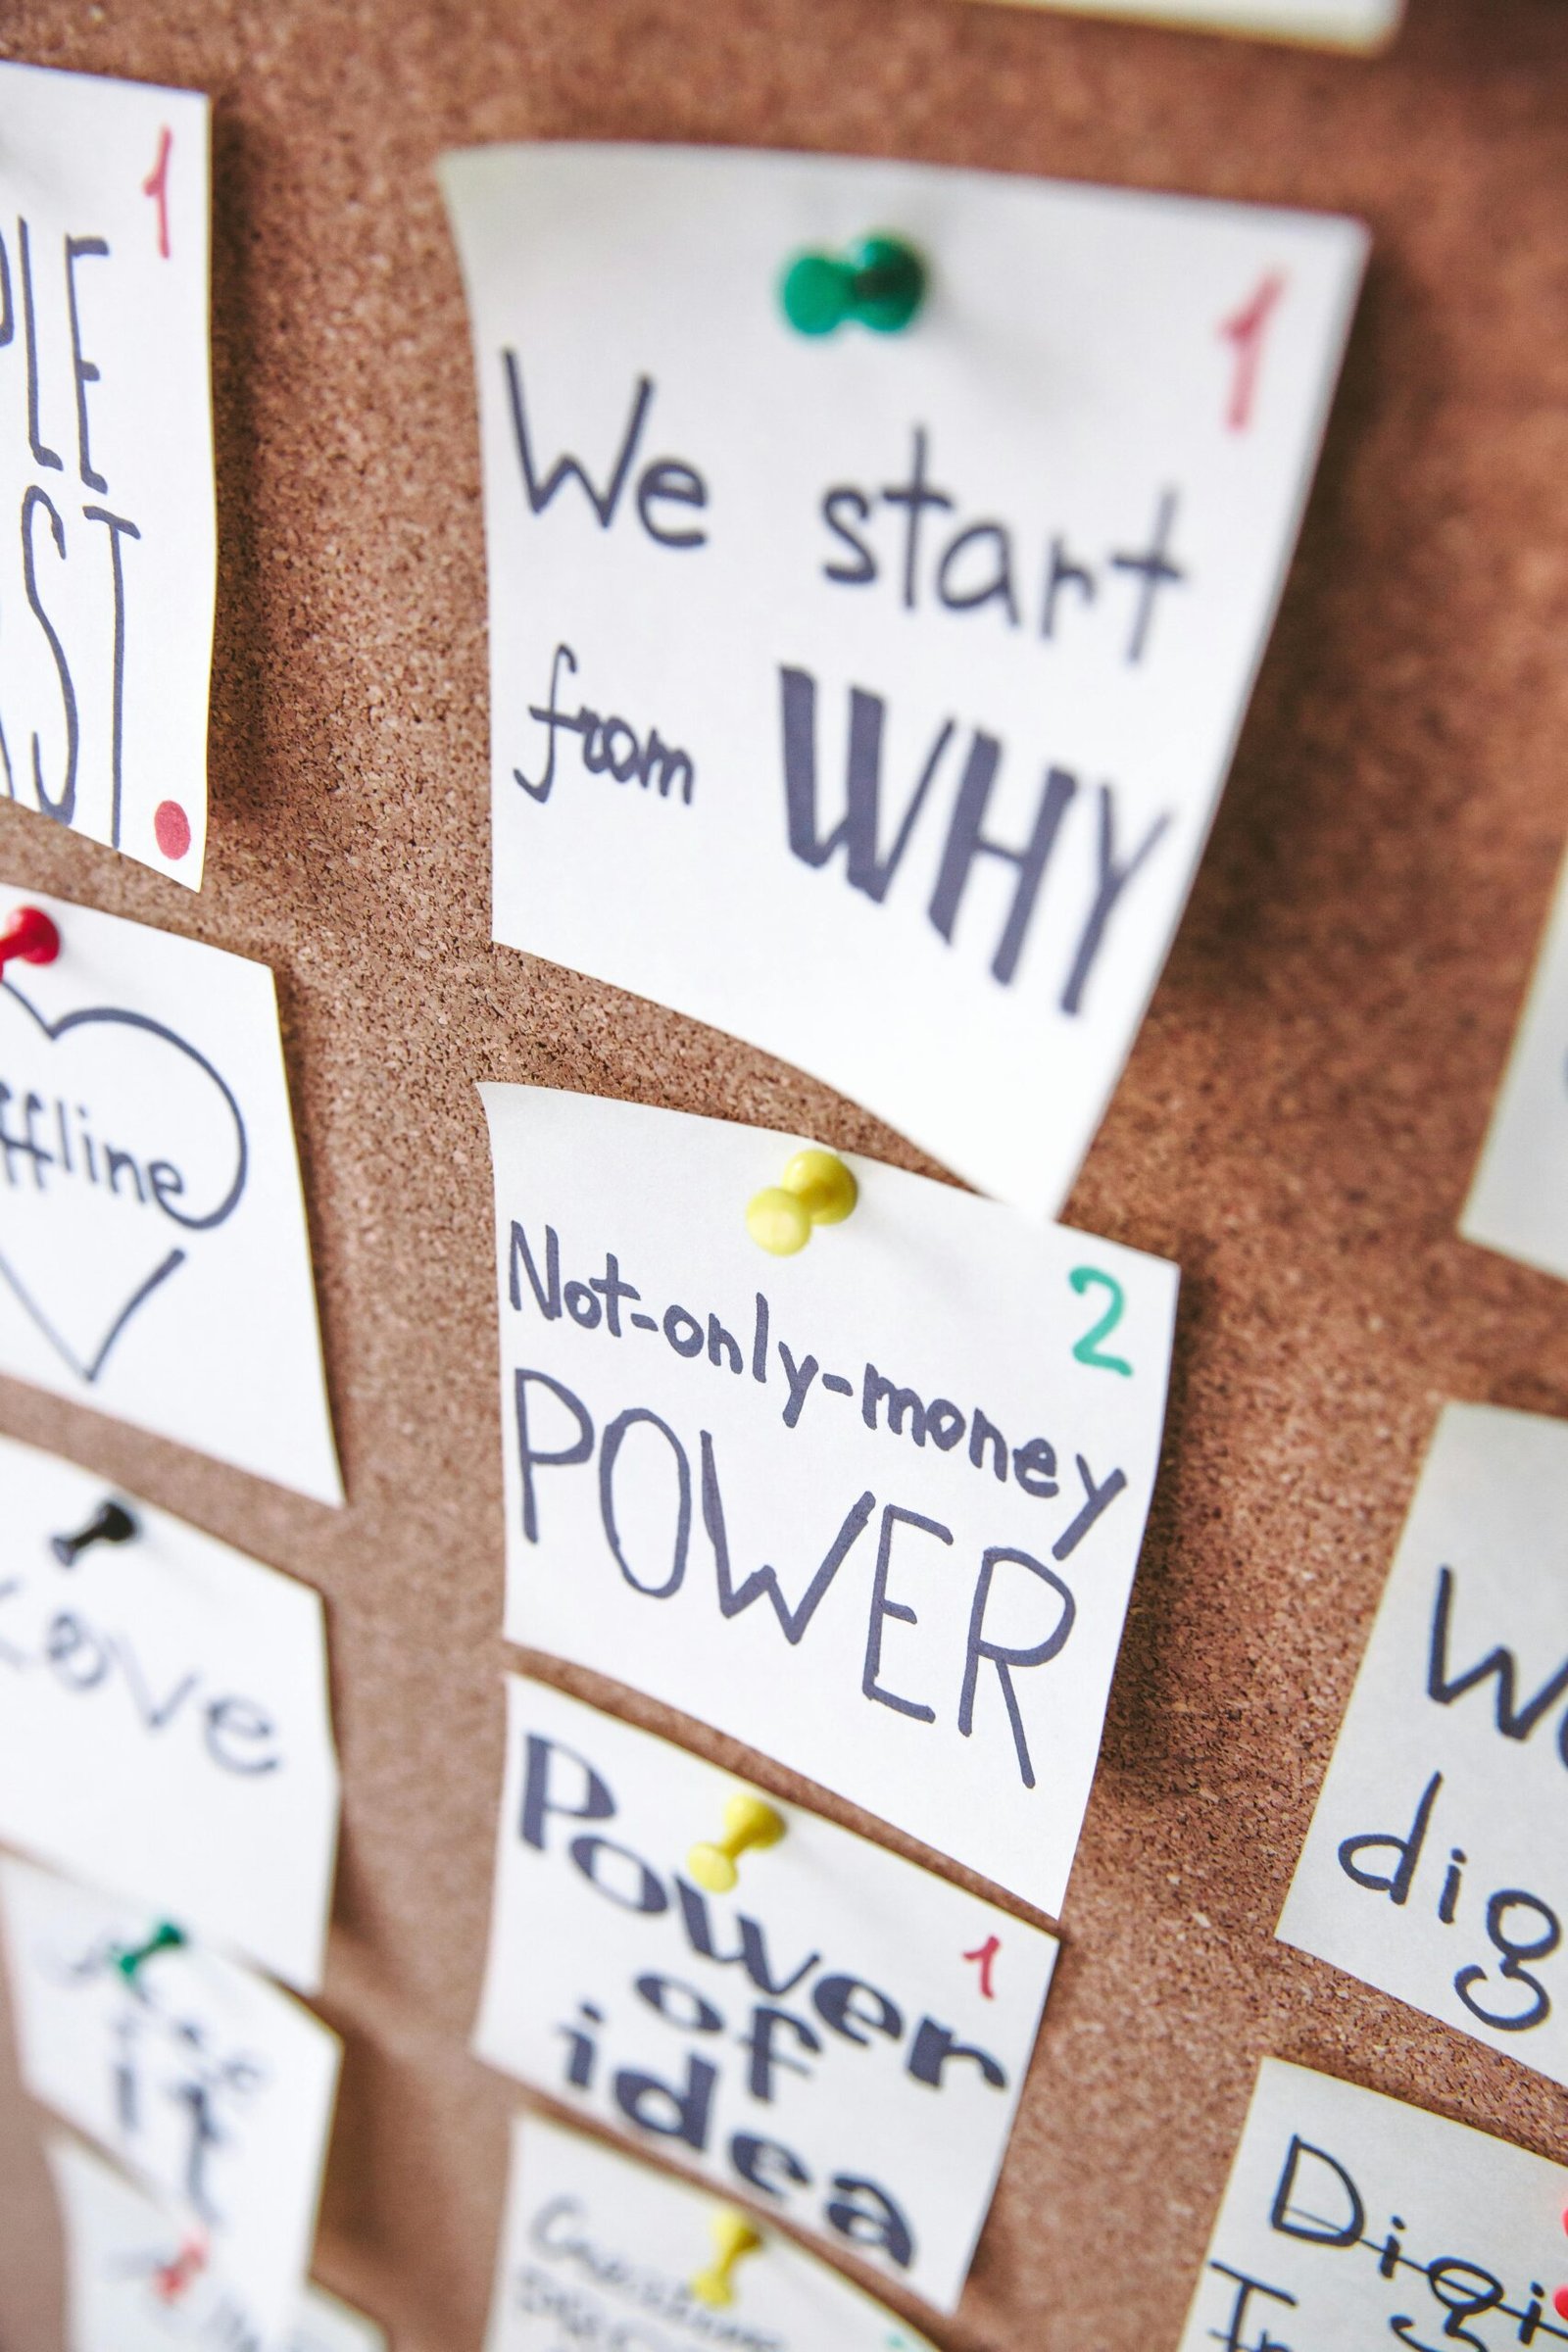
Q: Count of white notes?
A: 13